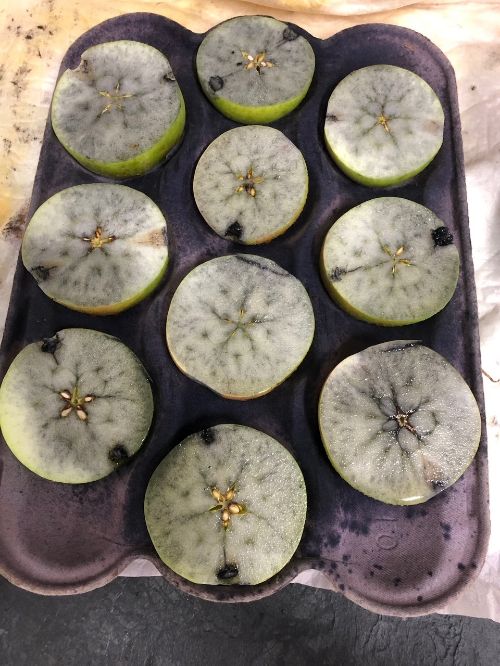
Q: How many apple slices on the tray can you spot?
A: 10